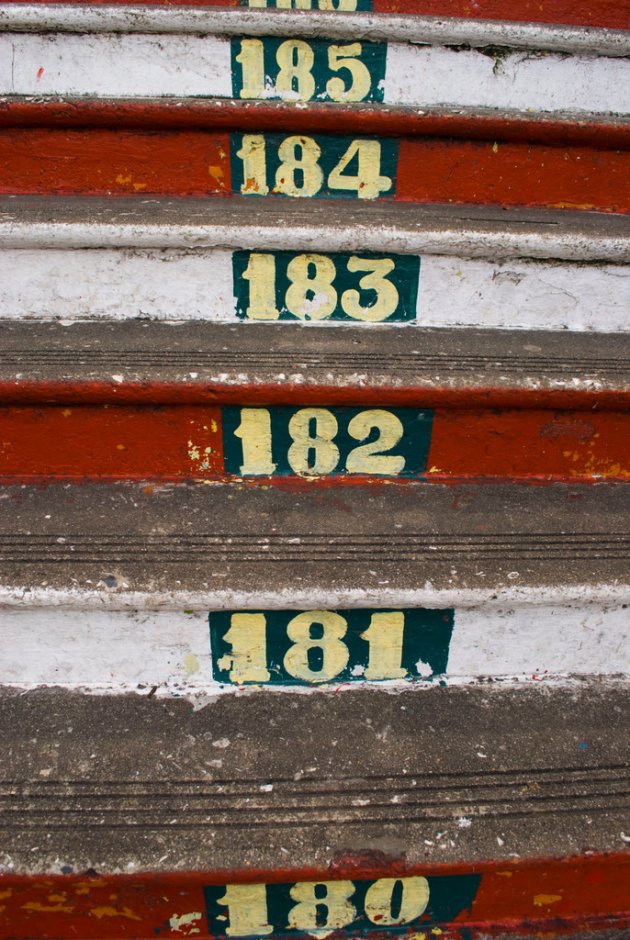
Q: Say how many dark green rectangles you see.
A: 7